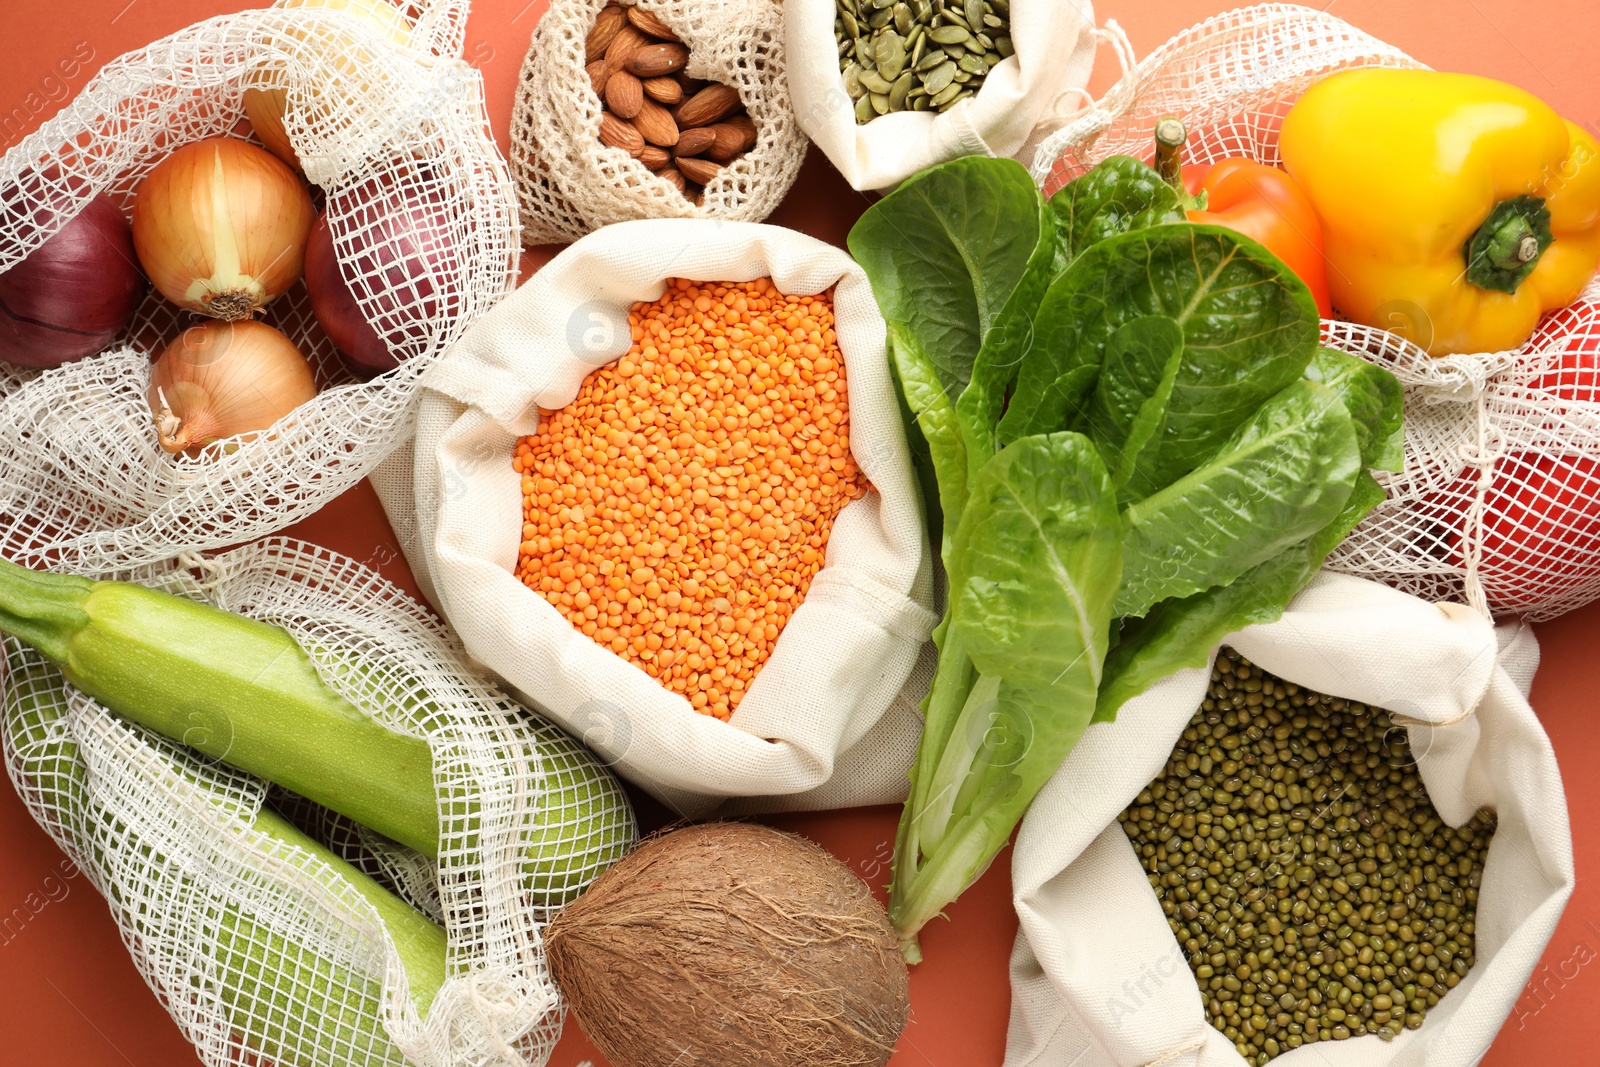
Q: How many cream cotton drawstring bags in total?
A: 3